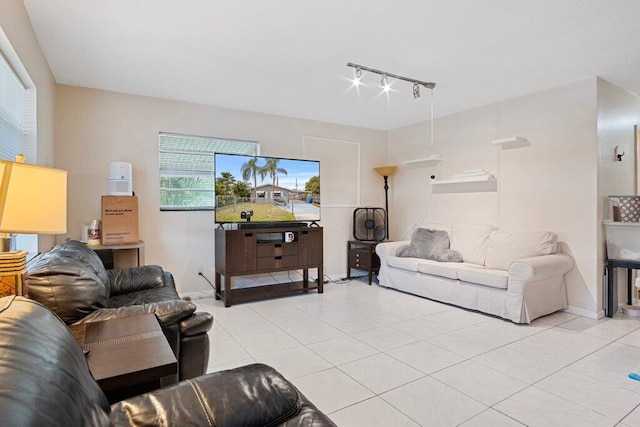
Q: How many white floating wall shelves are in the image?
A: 3